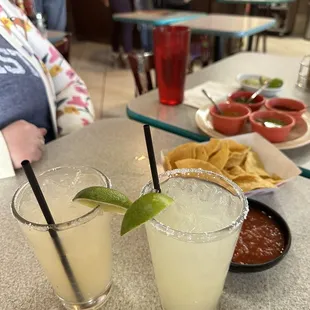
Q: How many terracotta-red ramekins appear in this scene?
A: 4